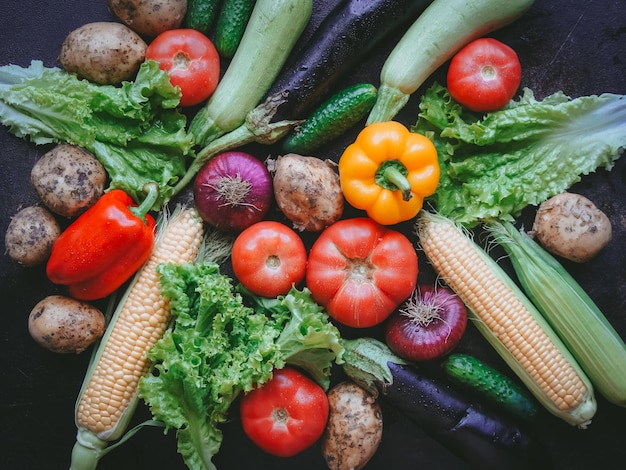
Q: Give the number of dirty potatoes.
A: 8